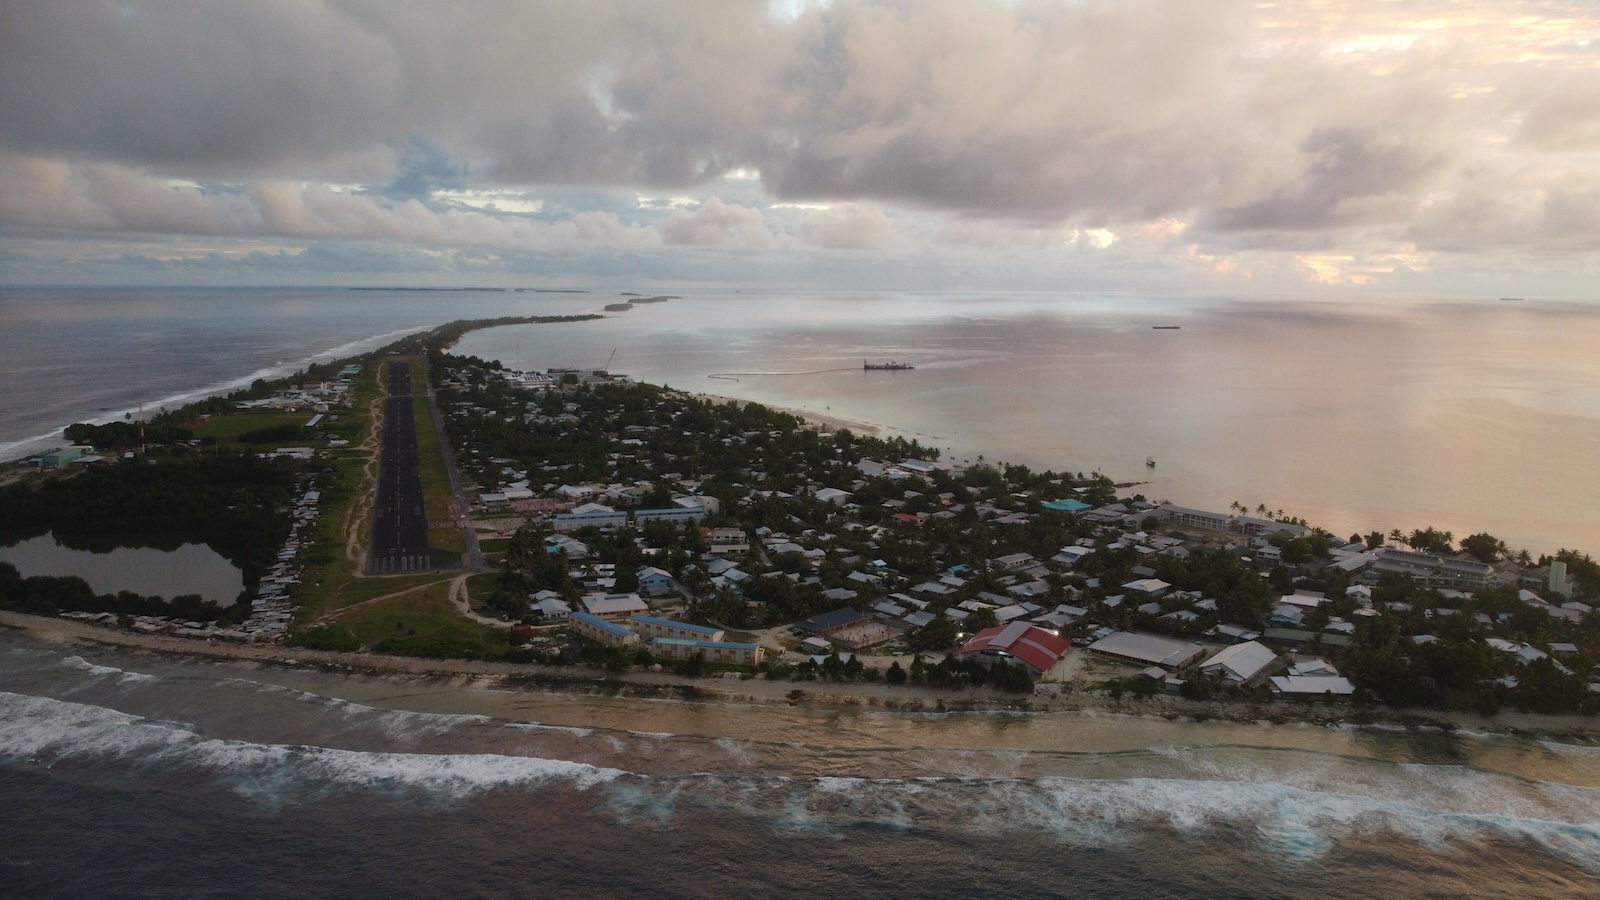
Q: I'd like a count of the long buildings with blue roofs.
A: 5